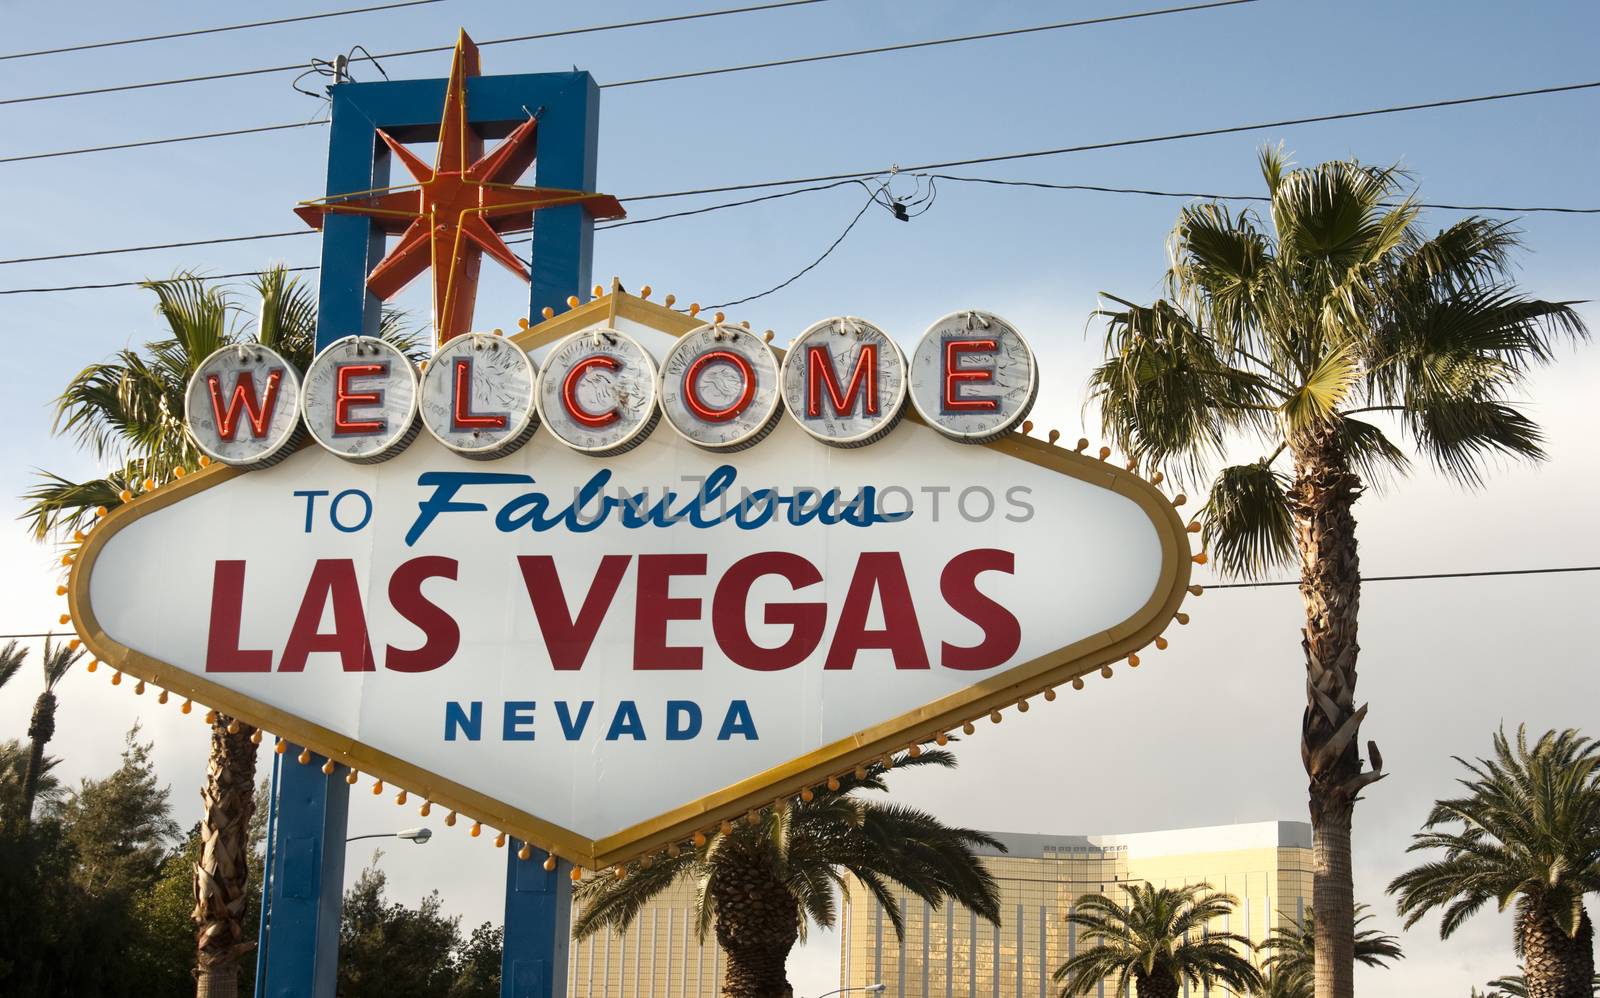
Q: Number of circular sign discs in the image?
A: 7